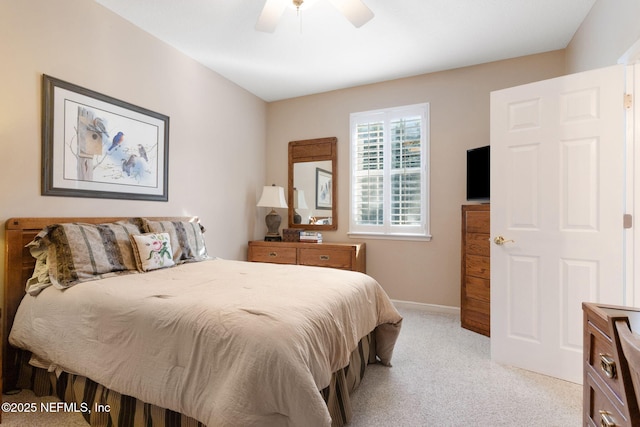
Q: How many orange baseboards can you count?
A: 0